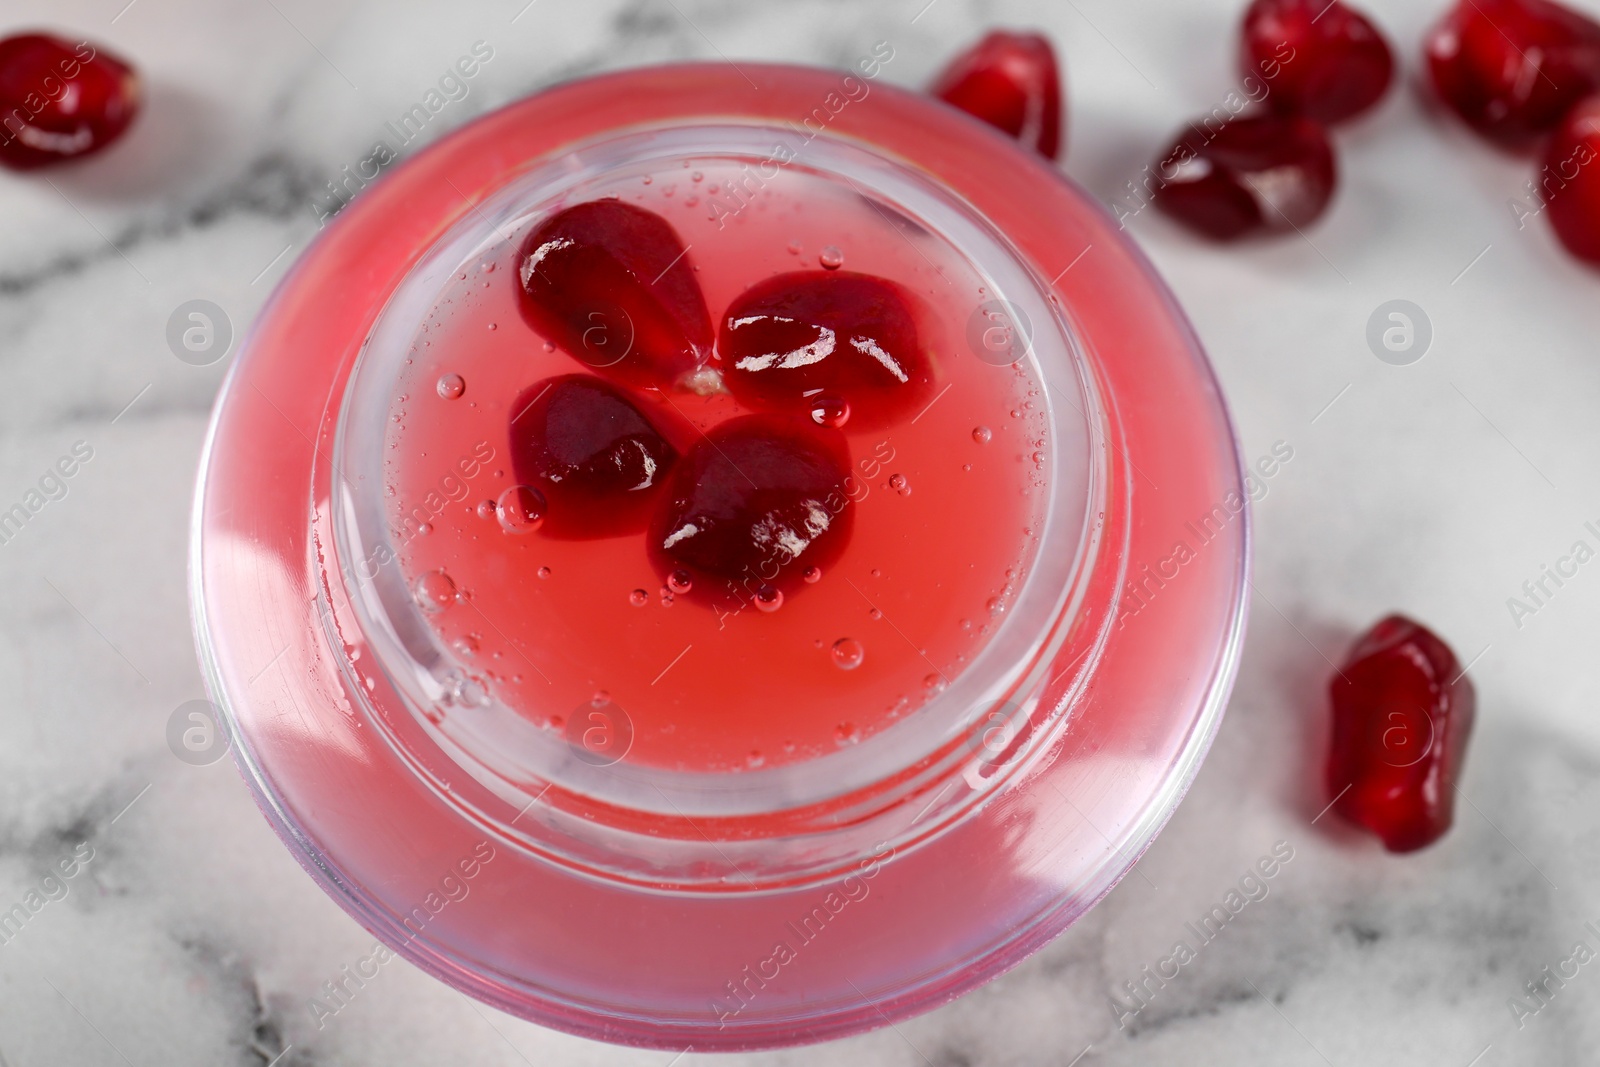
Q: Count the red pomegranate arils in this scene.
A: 11